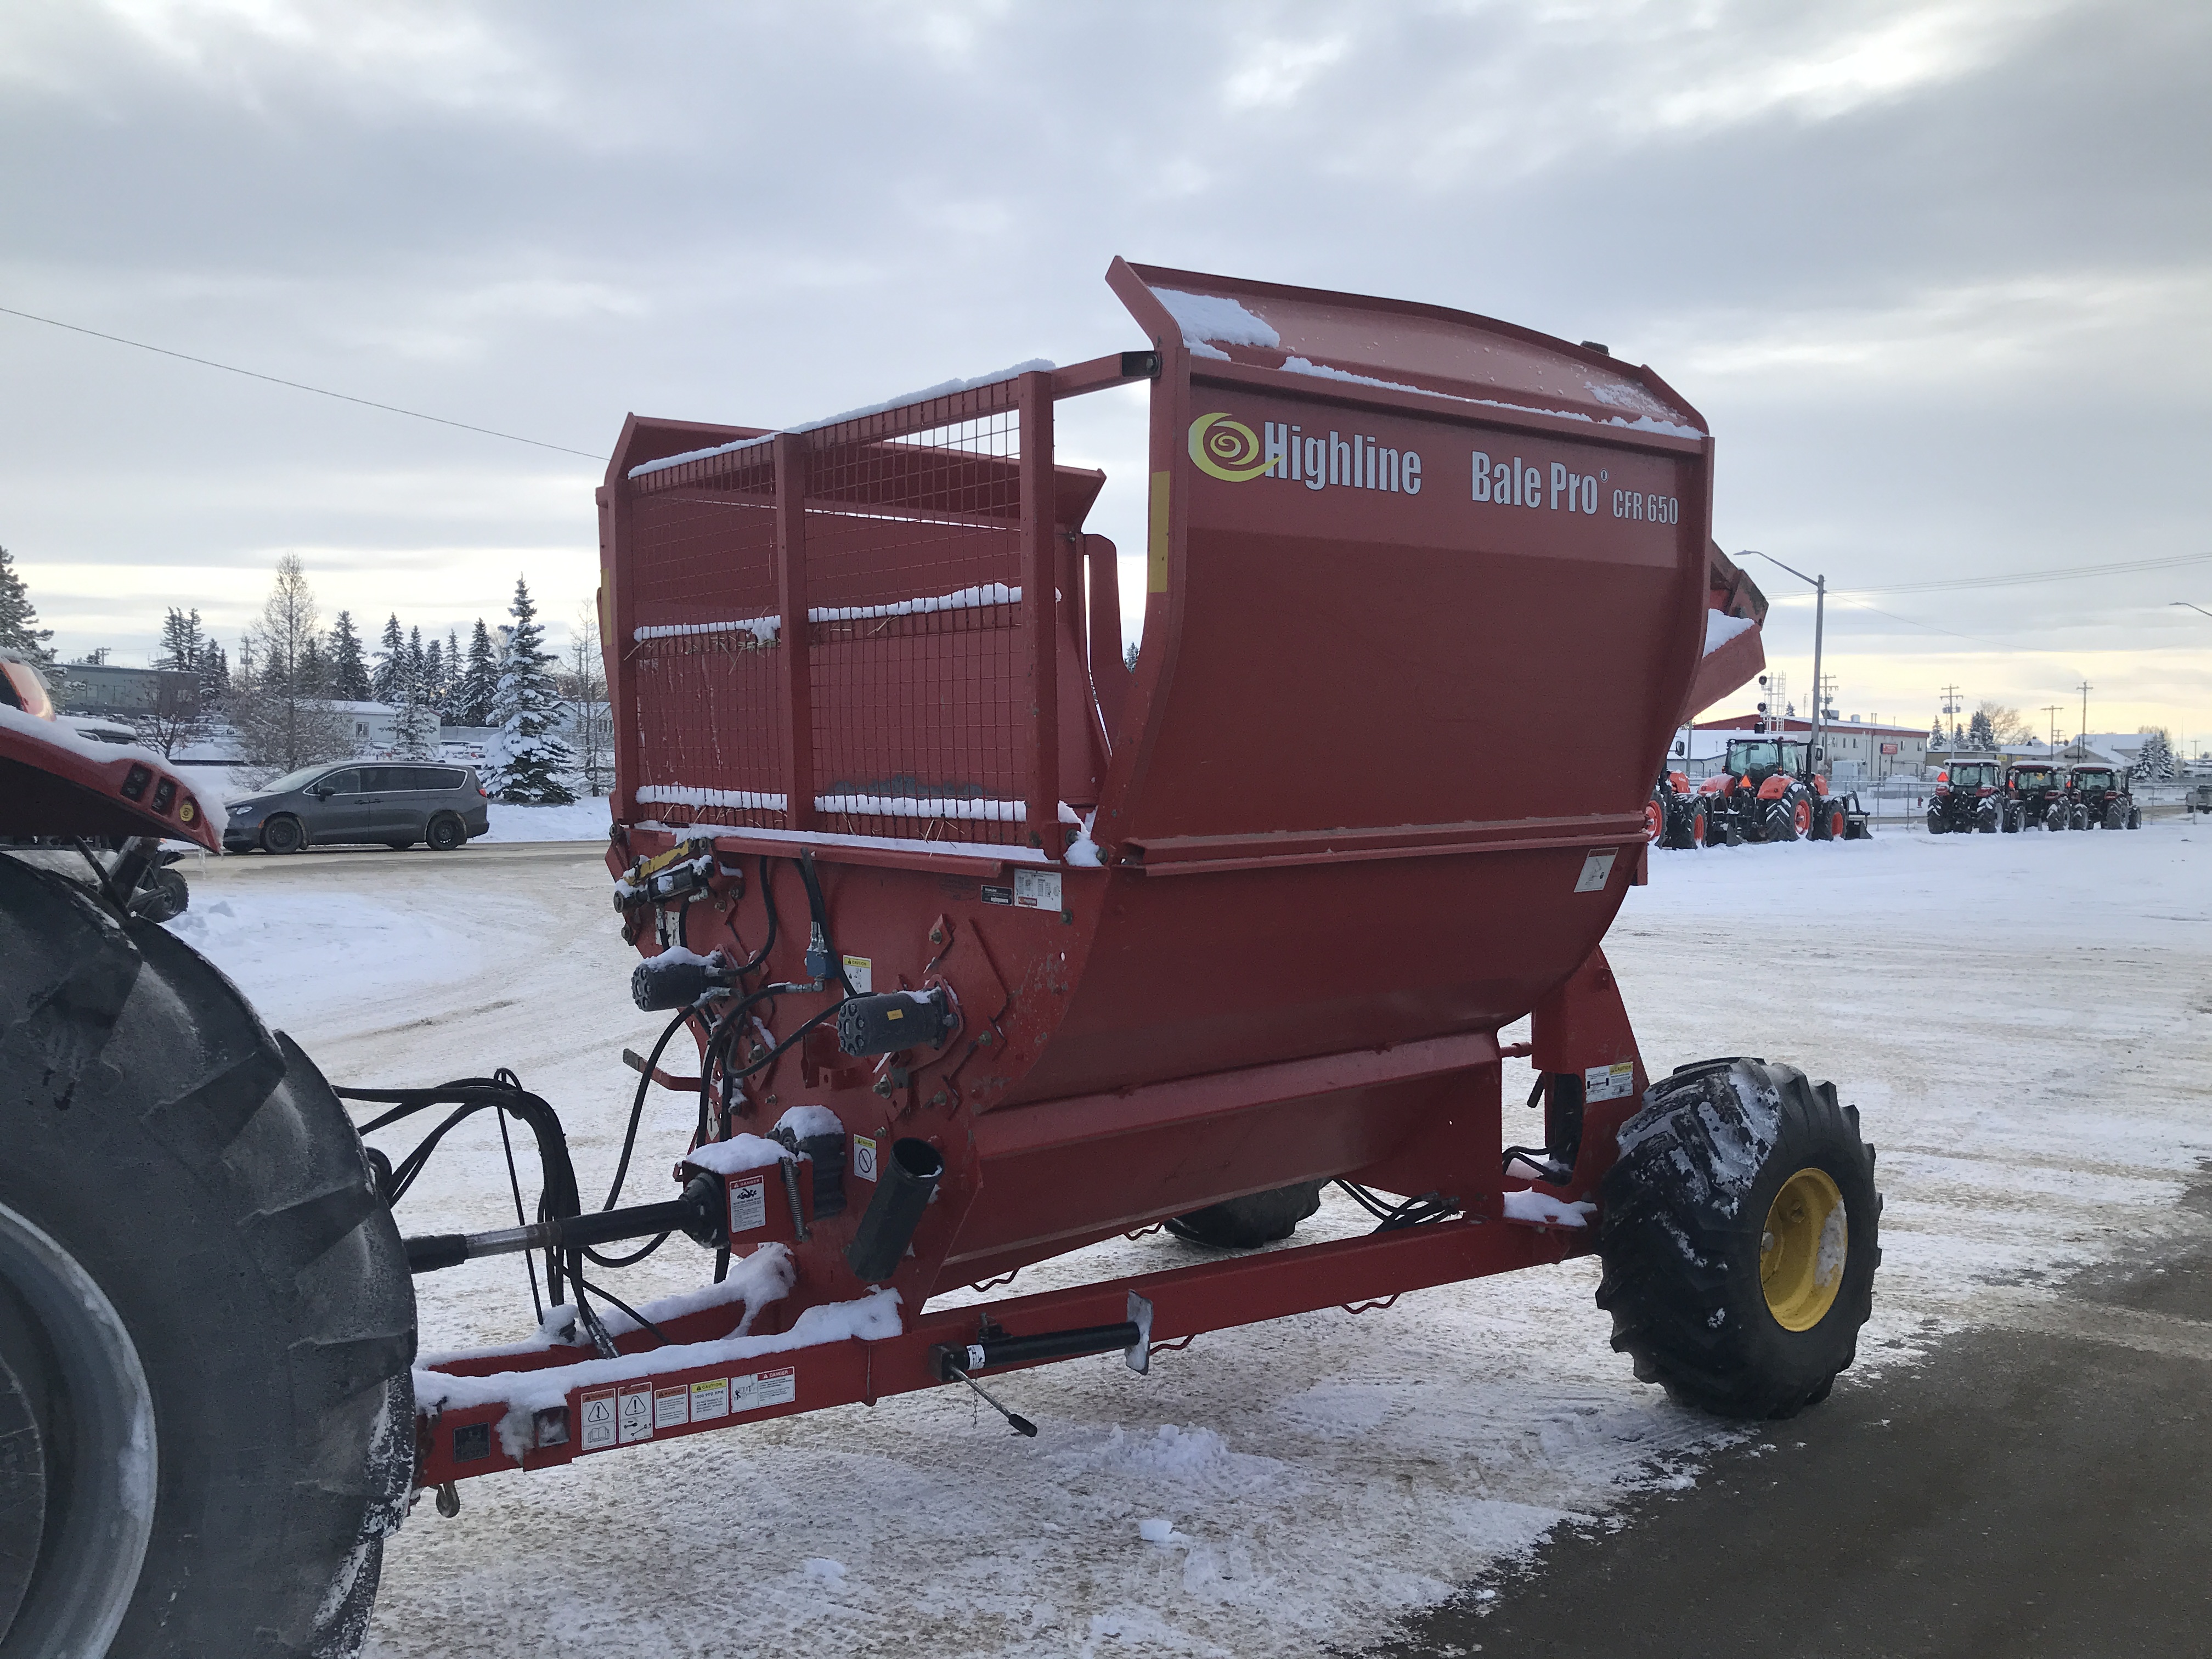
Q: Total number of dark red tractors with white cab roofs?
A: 3